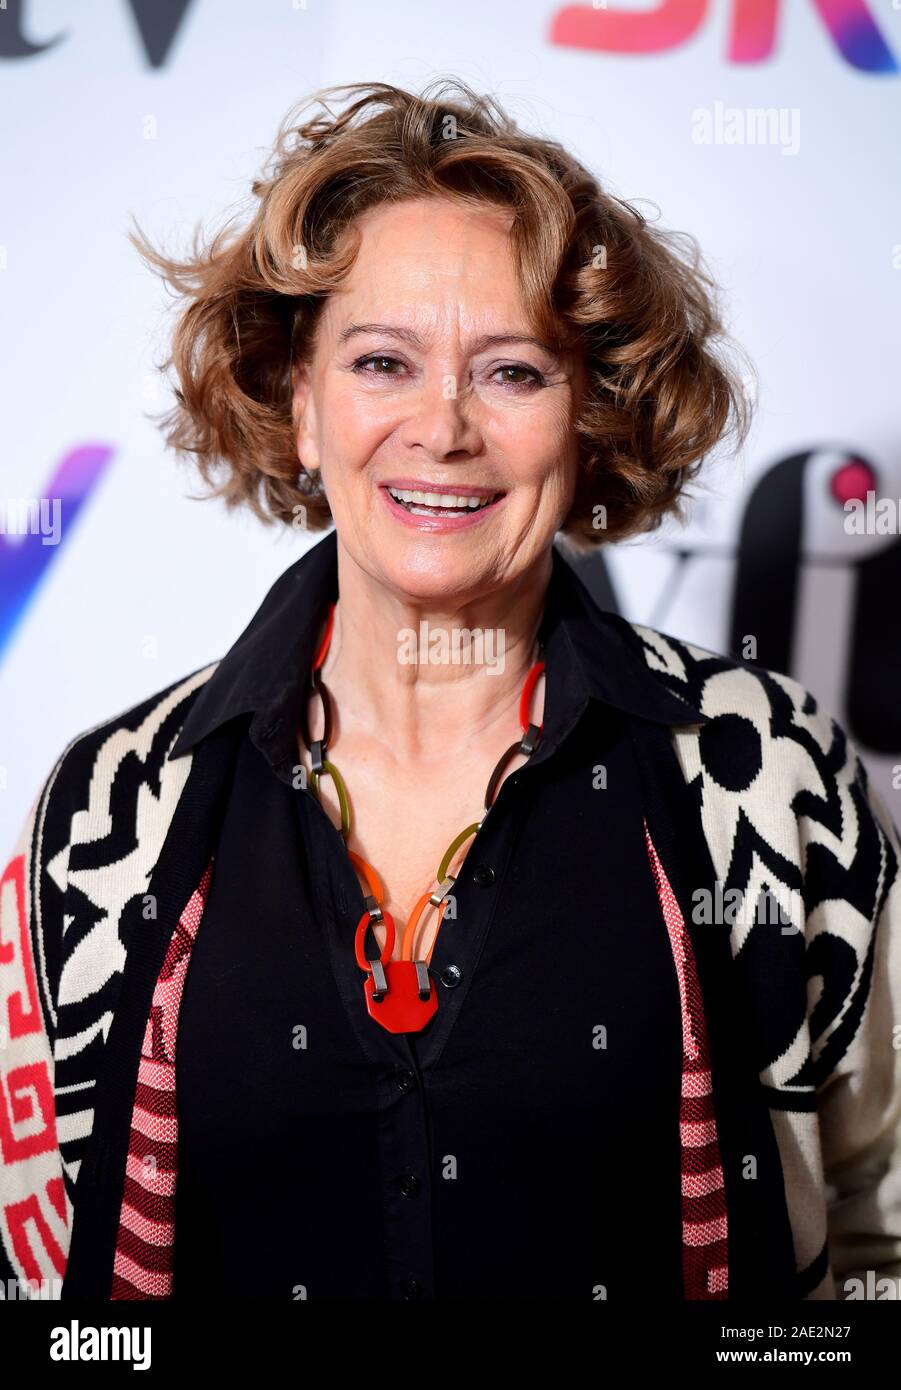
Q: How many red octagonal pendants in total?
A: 1